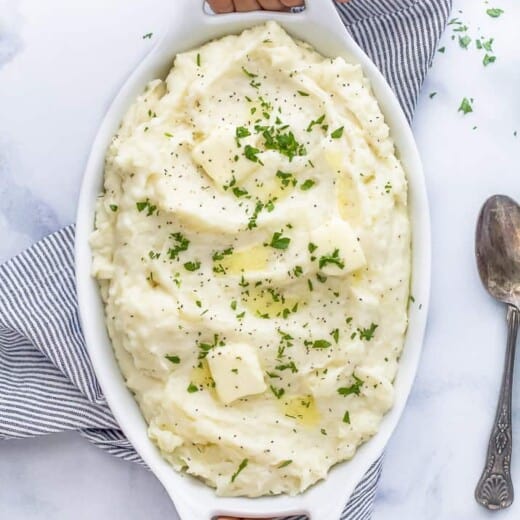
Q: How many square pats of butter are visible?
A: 3